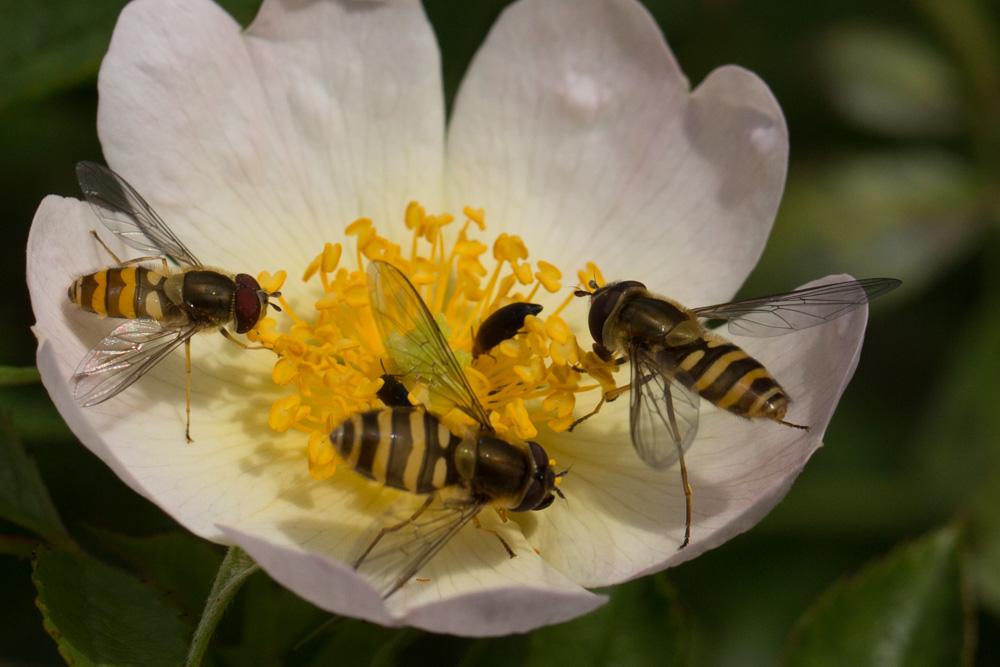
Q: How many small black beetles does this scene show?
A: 2